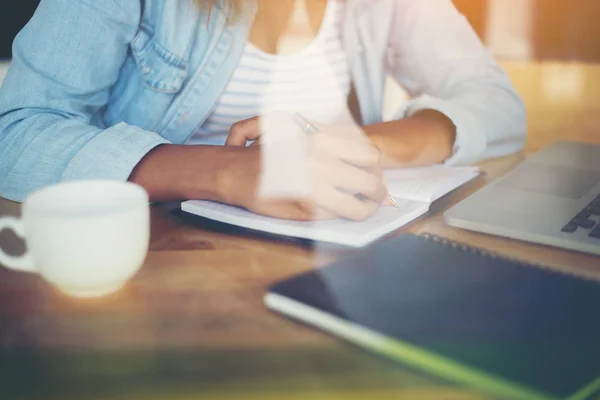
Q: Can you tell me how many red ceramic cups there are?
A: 0